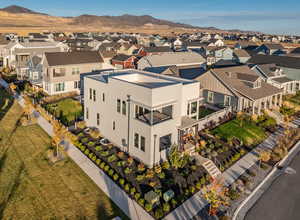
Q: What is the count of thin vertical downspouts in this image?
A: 2